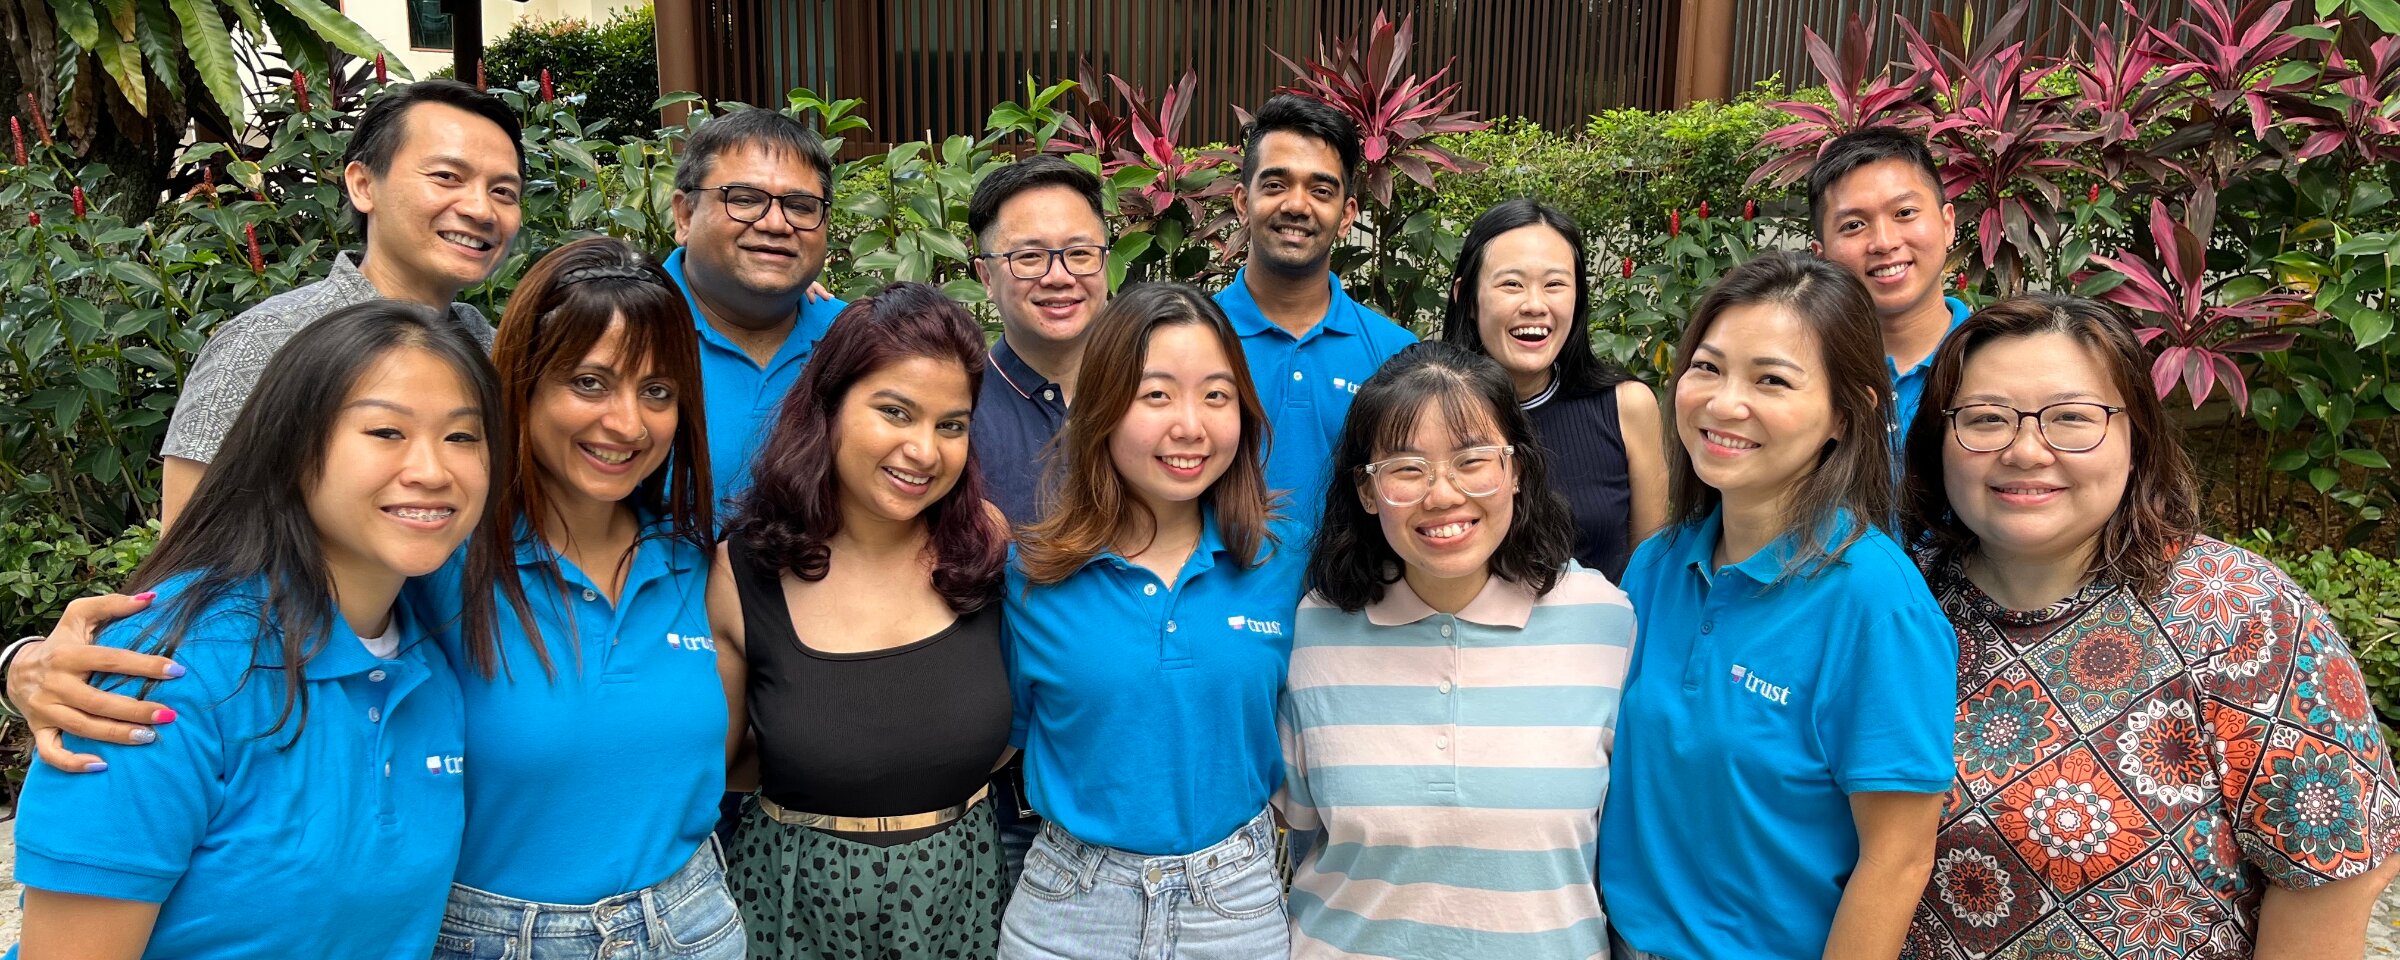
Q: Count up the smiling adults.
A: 13